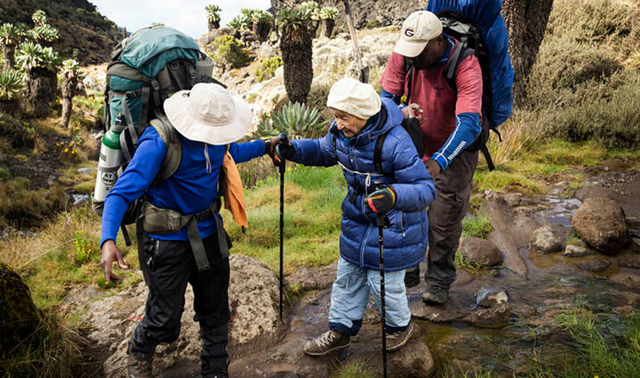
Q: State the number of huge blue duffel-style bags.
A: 1